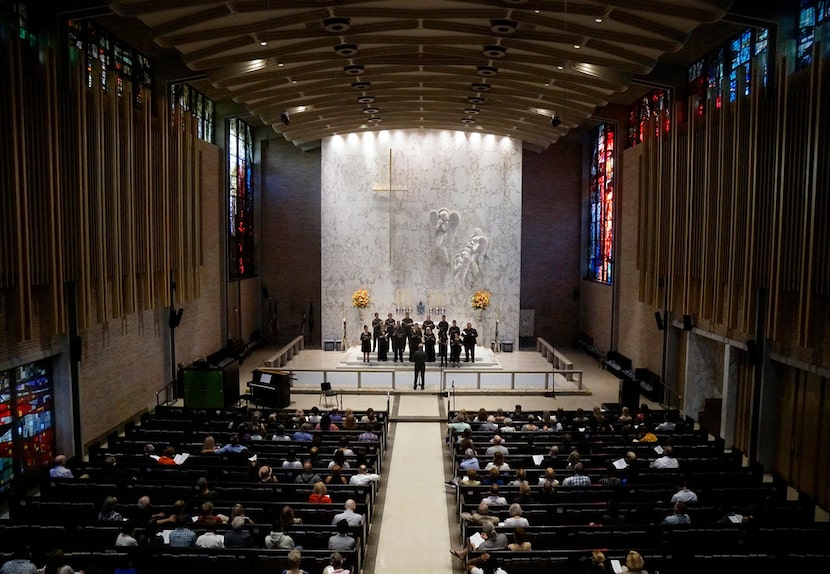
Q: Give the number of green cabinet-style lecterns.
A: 1